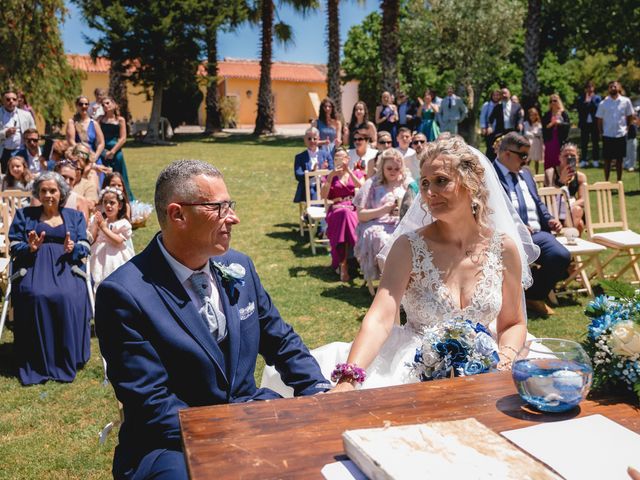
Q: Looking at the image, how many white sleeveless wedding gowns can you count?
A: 1